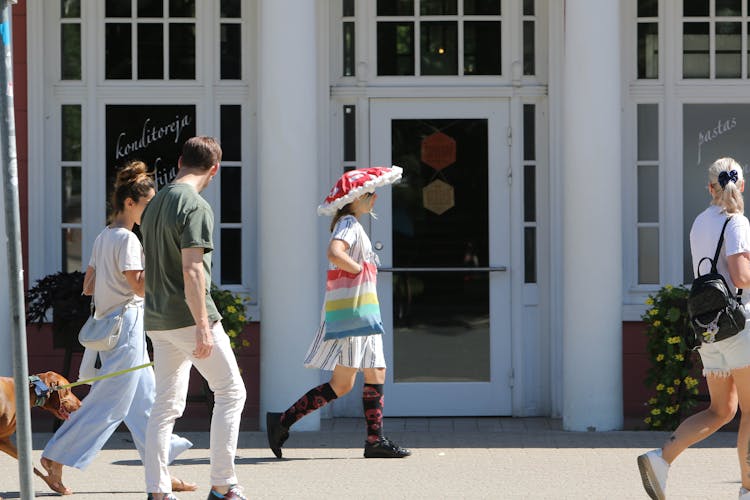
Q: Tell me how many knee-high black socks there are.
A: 2